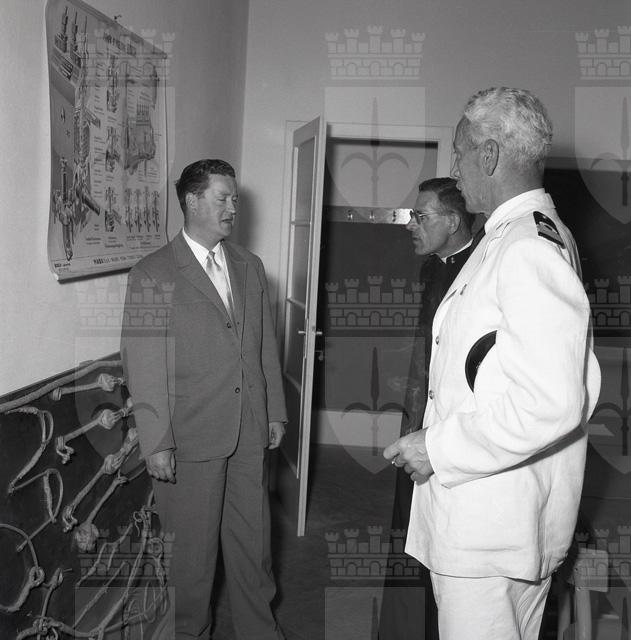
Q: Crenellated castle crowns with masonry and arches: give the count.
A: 9